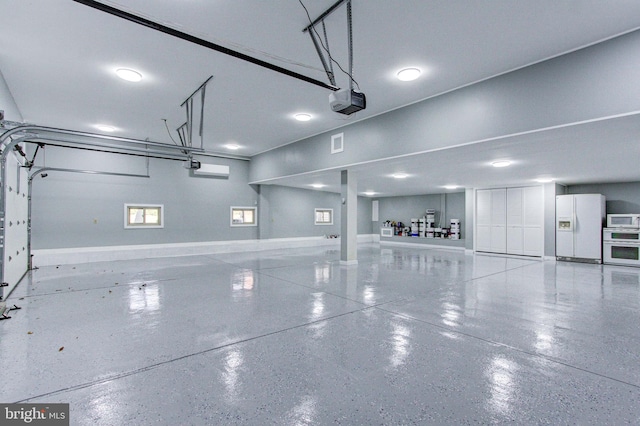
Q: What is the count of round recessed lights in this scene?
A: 11